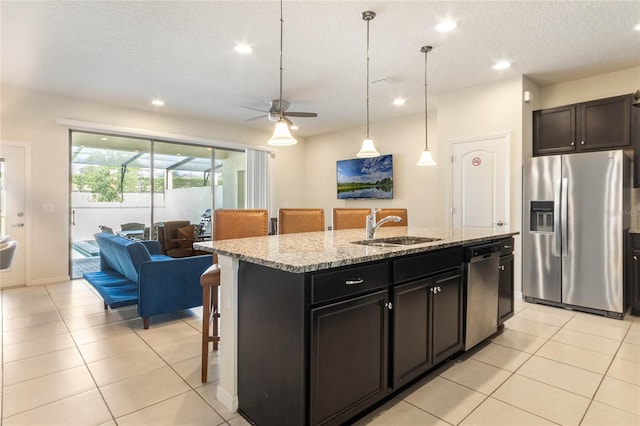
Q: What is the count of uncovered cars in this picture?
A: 0